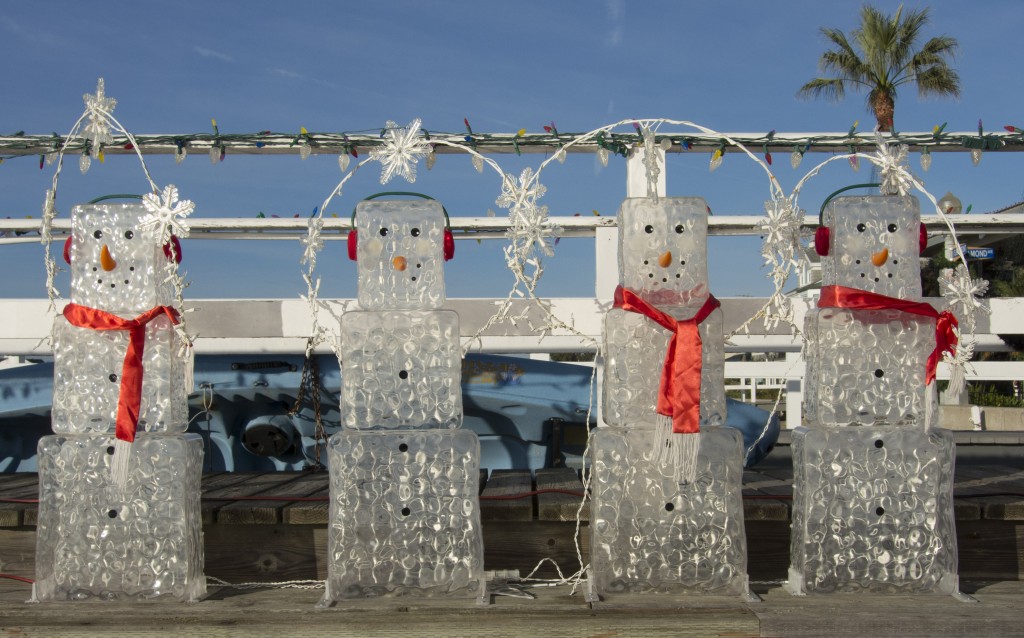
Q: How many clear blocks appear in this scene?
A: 12